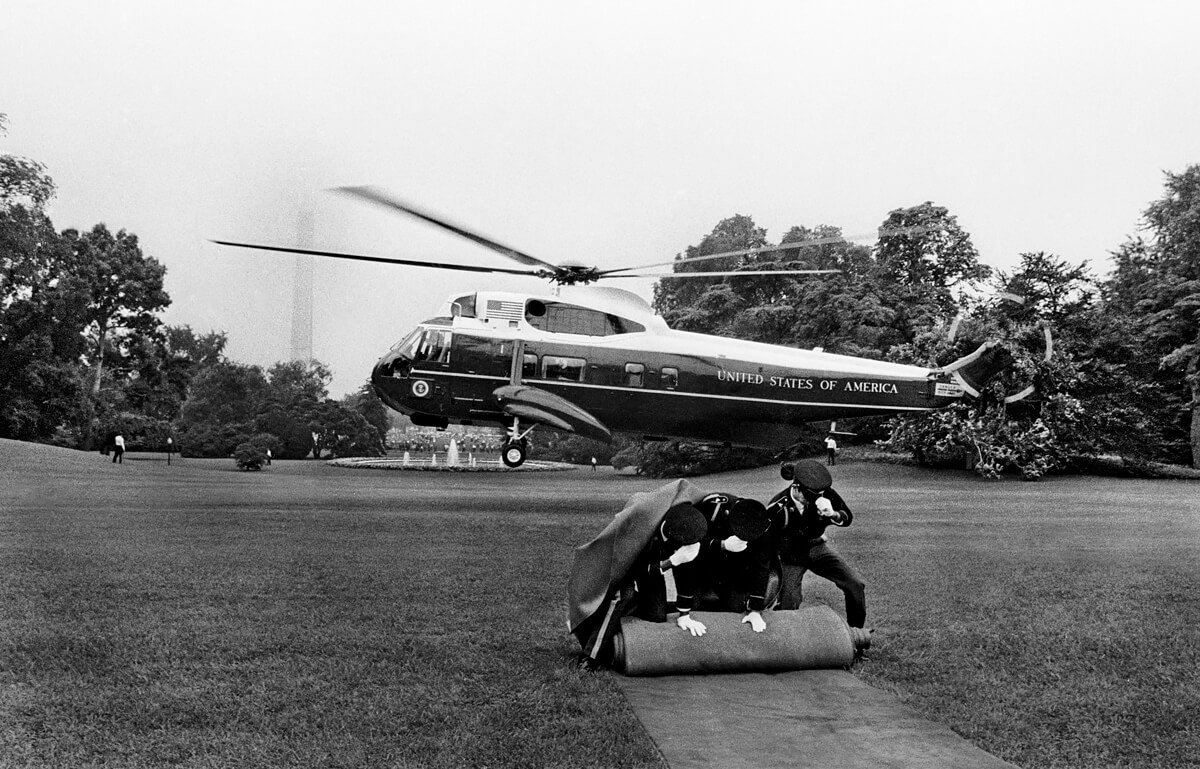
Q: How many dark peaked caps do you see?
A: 3